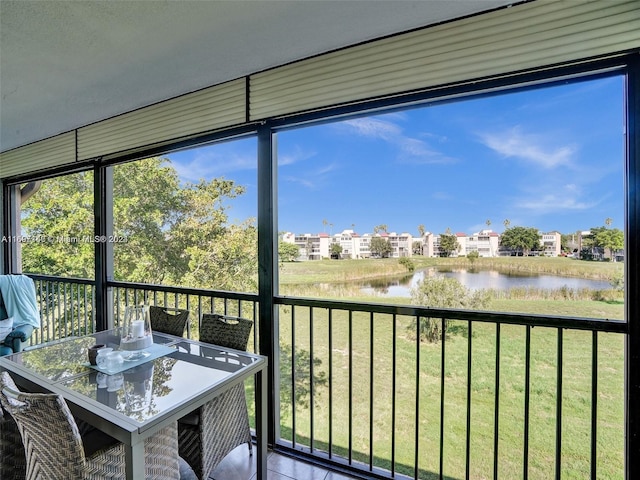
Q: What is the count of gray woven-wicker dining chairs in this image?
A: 4